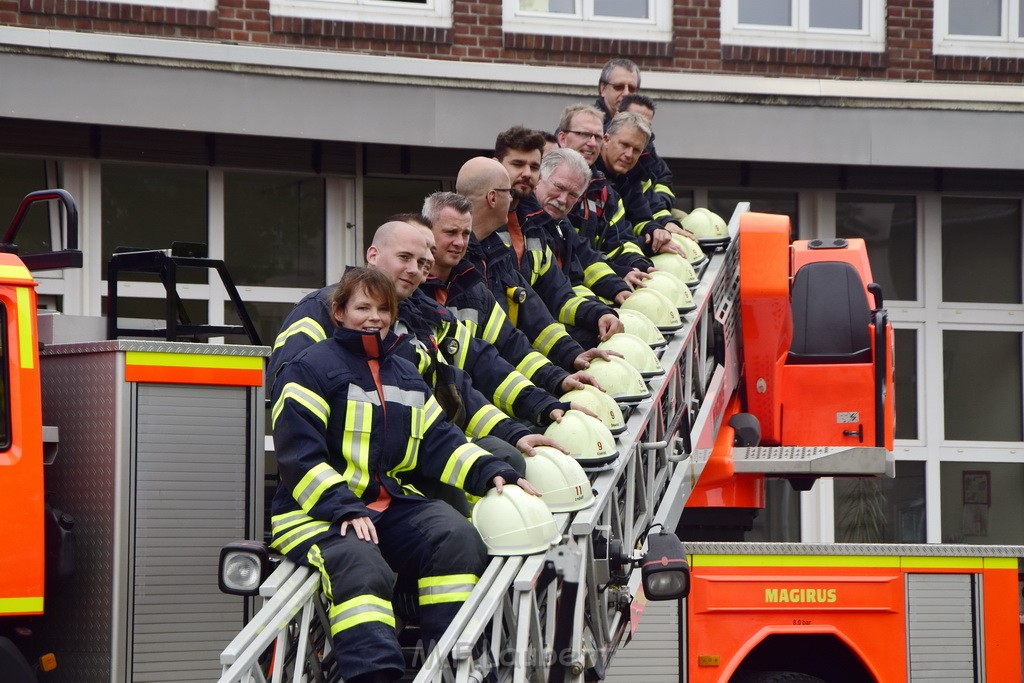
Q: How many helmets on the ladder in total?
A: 12